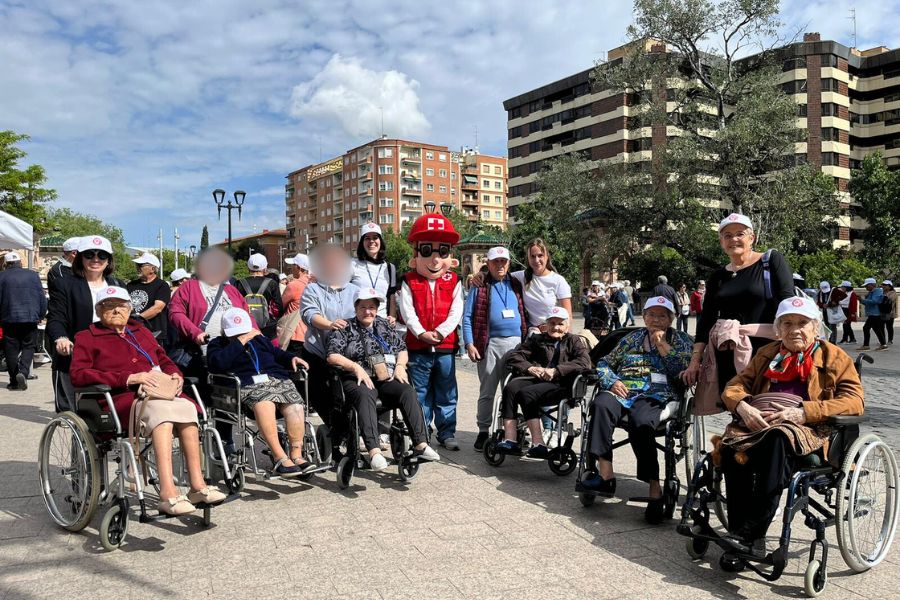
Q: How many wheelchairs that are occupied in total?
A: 6